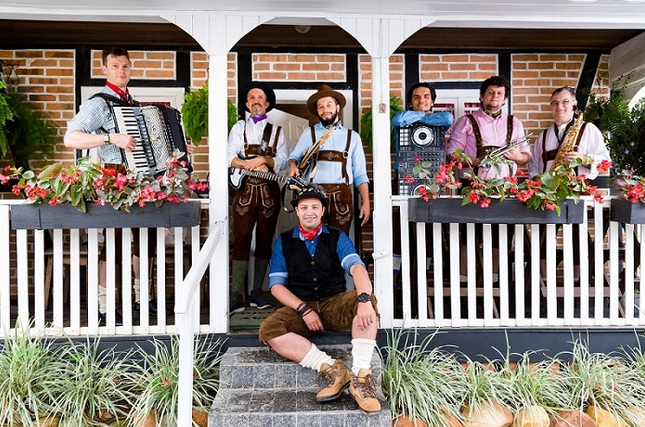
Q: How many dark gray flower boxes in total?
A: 3